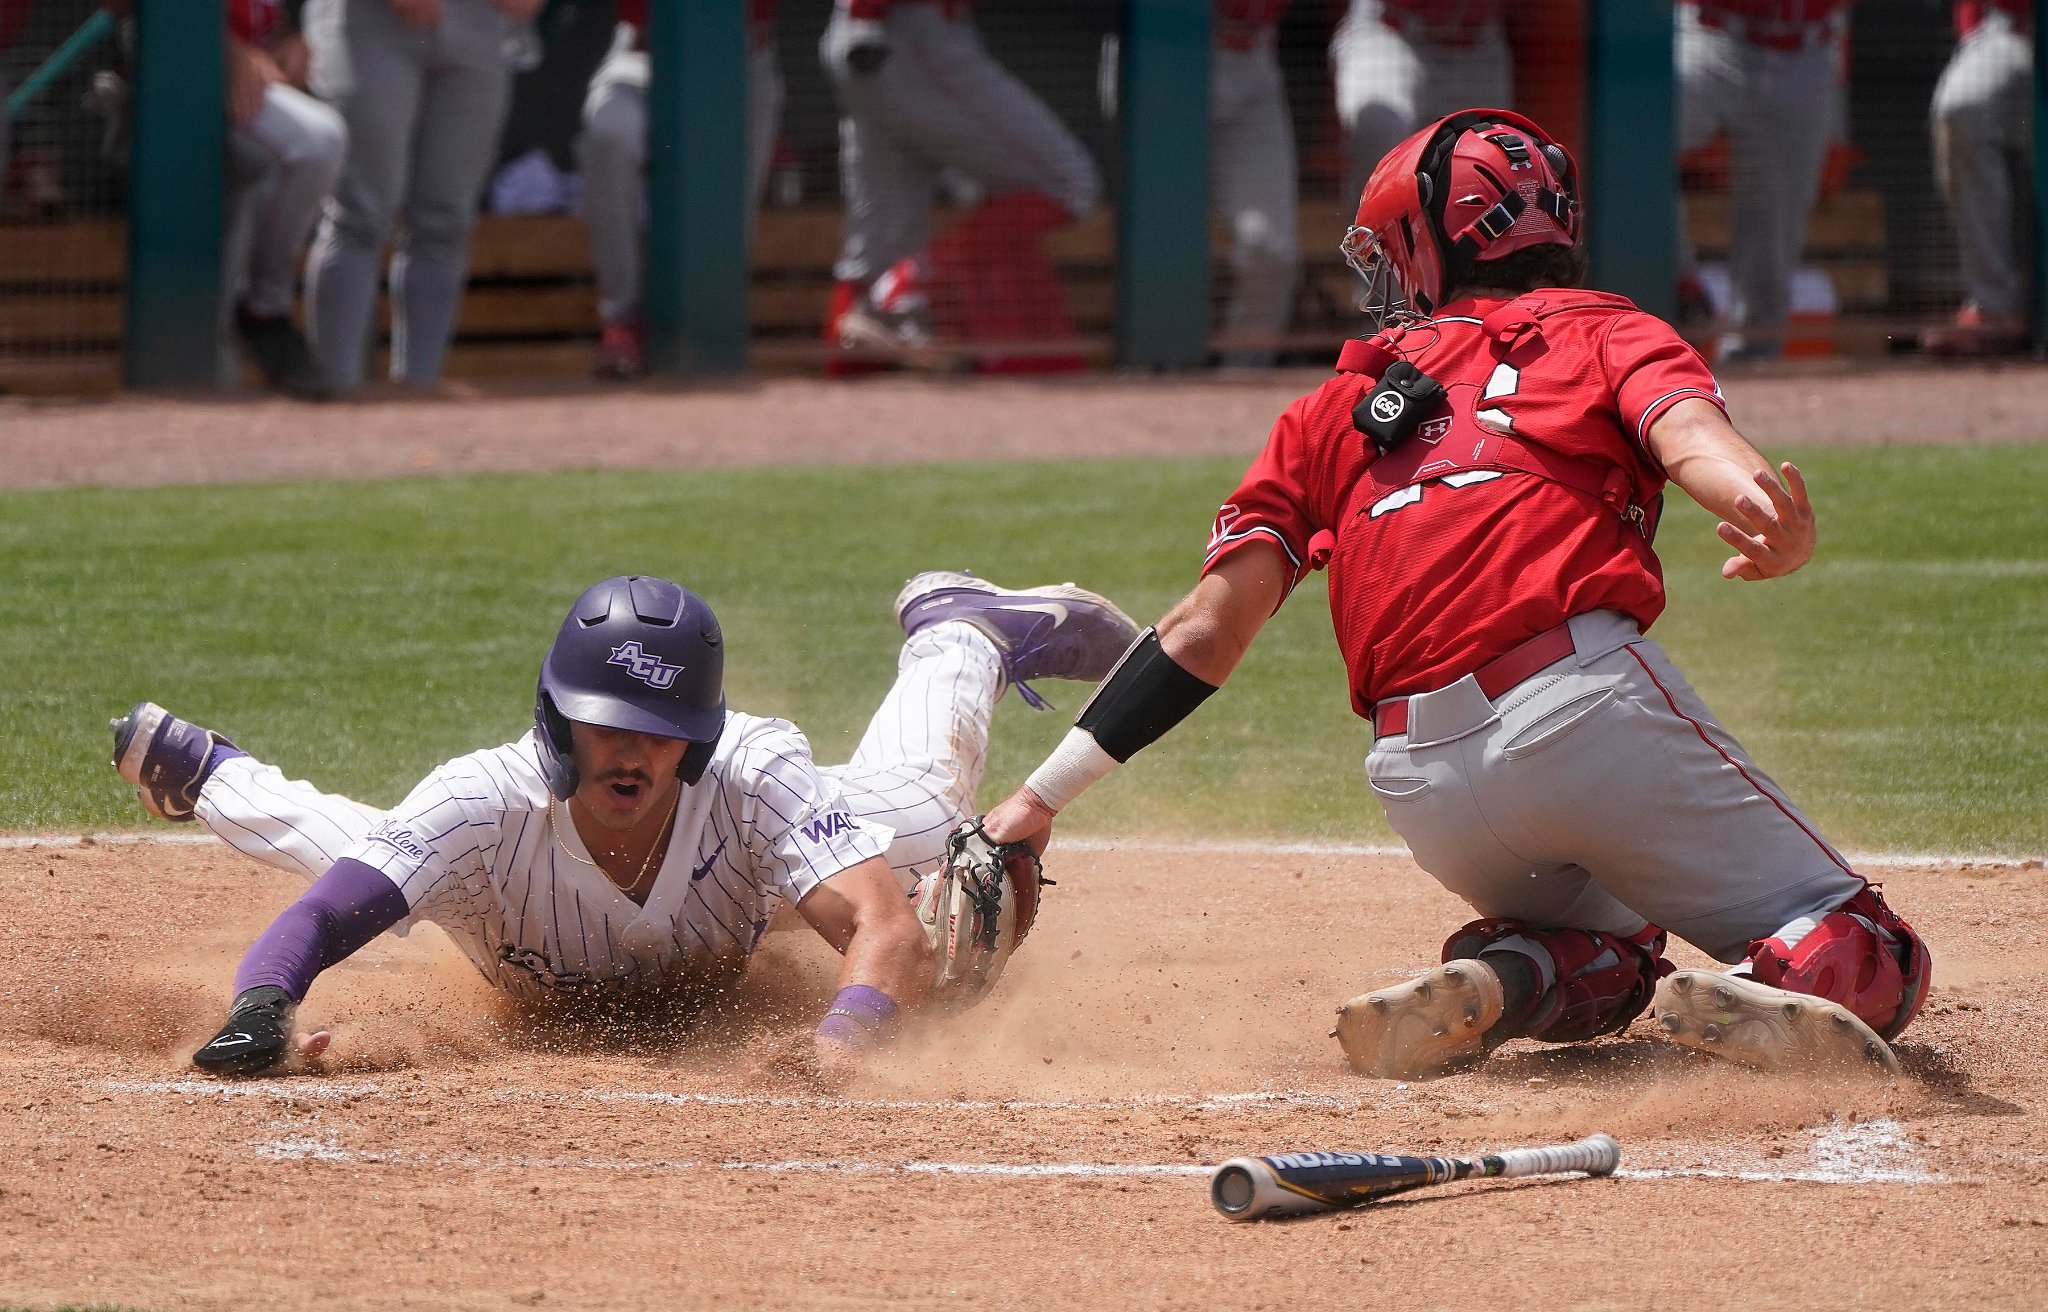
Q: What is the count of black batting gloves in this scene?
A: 1